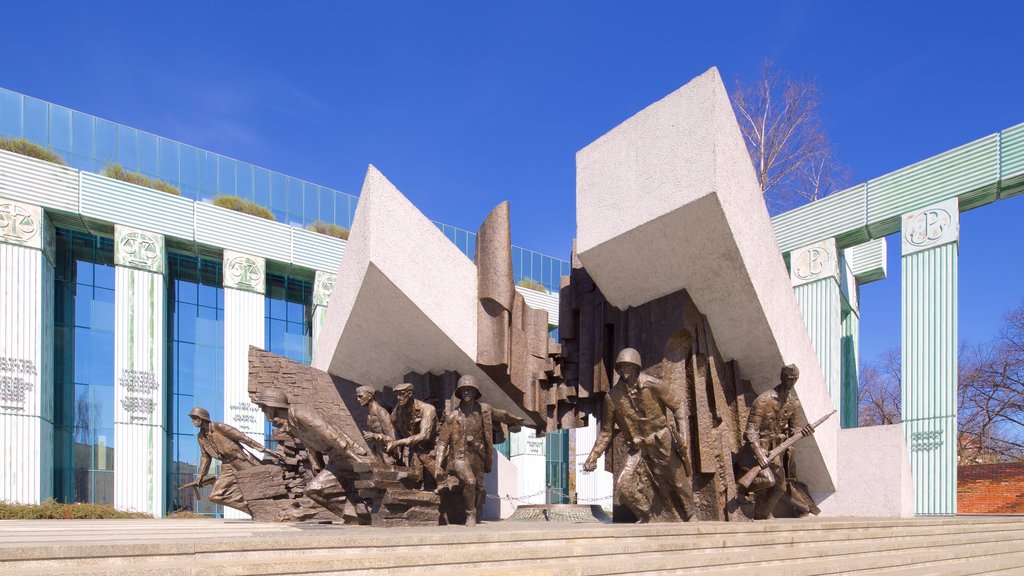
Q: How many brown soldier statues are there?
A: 7